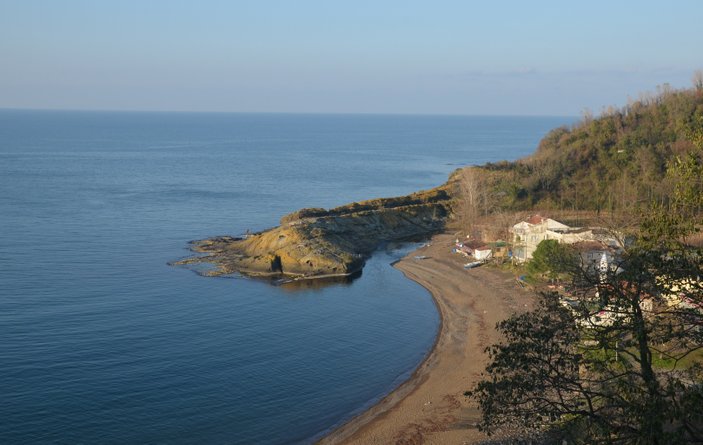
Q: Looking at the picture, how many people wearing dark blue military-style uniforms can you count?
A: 0